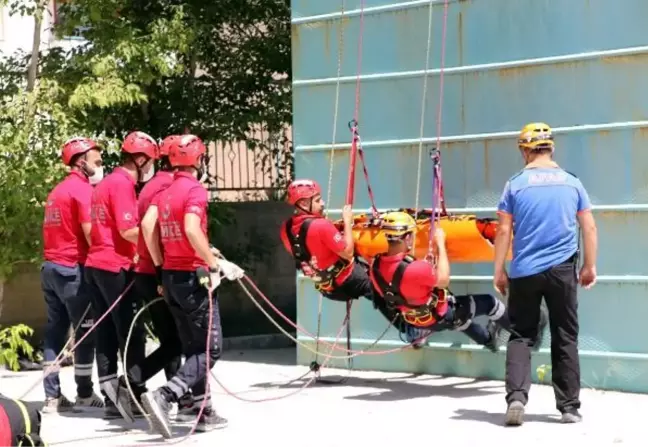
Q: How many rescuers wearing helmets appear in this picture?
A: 7